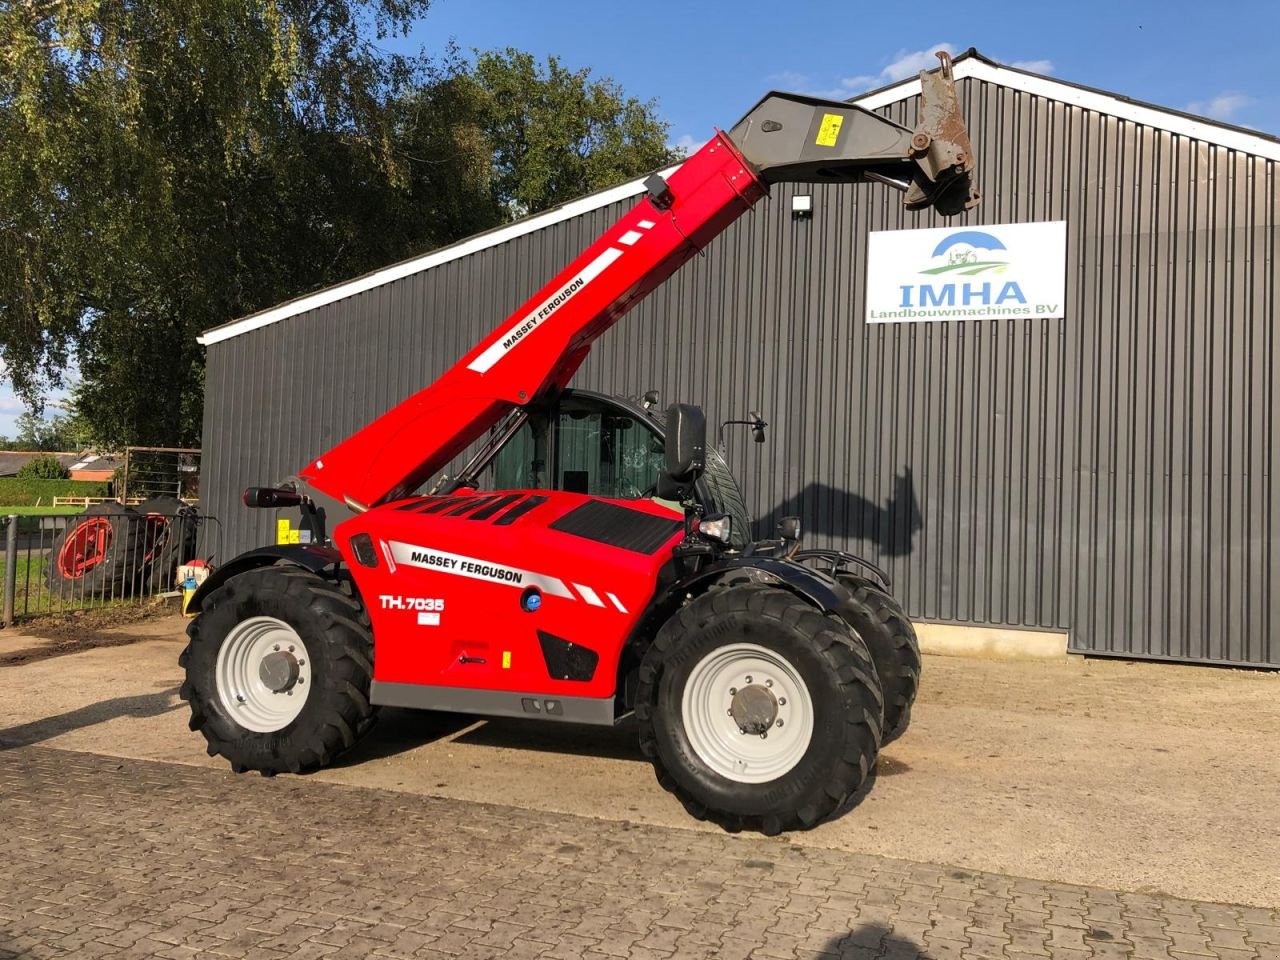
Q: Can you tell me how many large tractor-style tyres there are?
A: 5